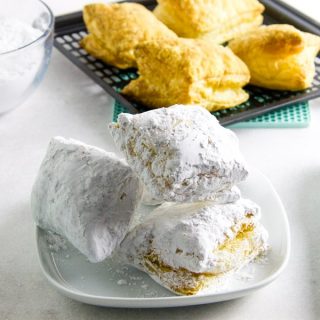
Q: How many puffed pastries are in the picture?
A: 7